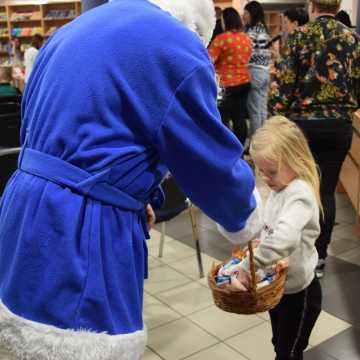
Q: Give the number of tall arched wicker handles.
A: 1